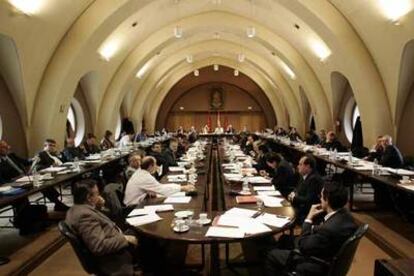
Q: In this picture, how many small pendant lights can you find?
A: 7